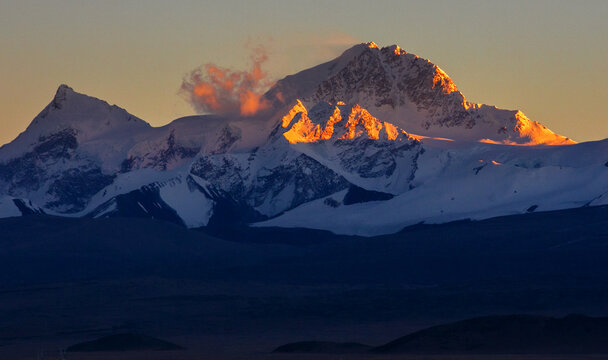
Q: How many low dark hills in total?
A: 3